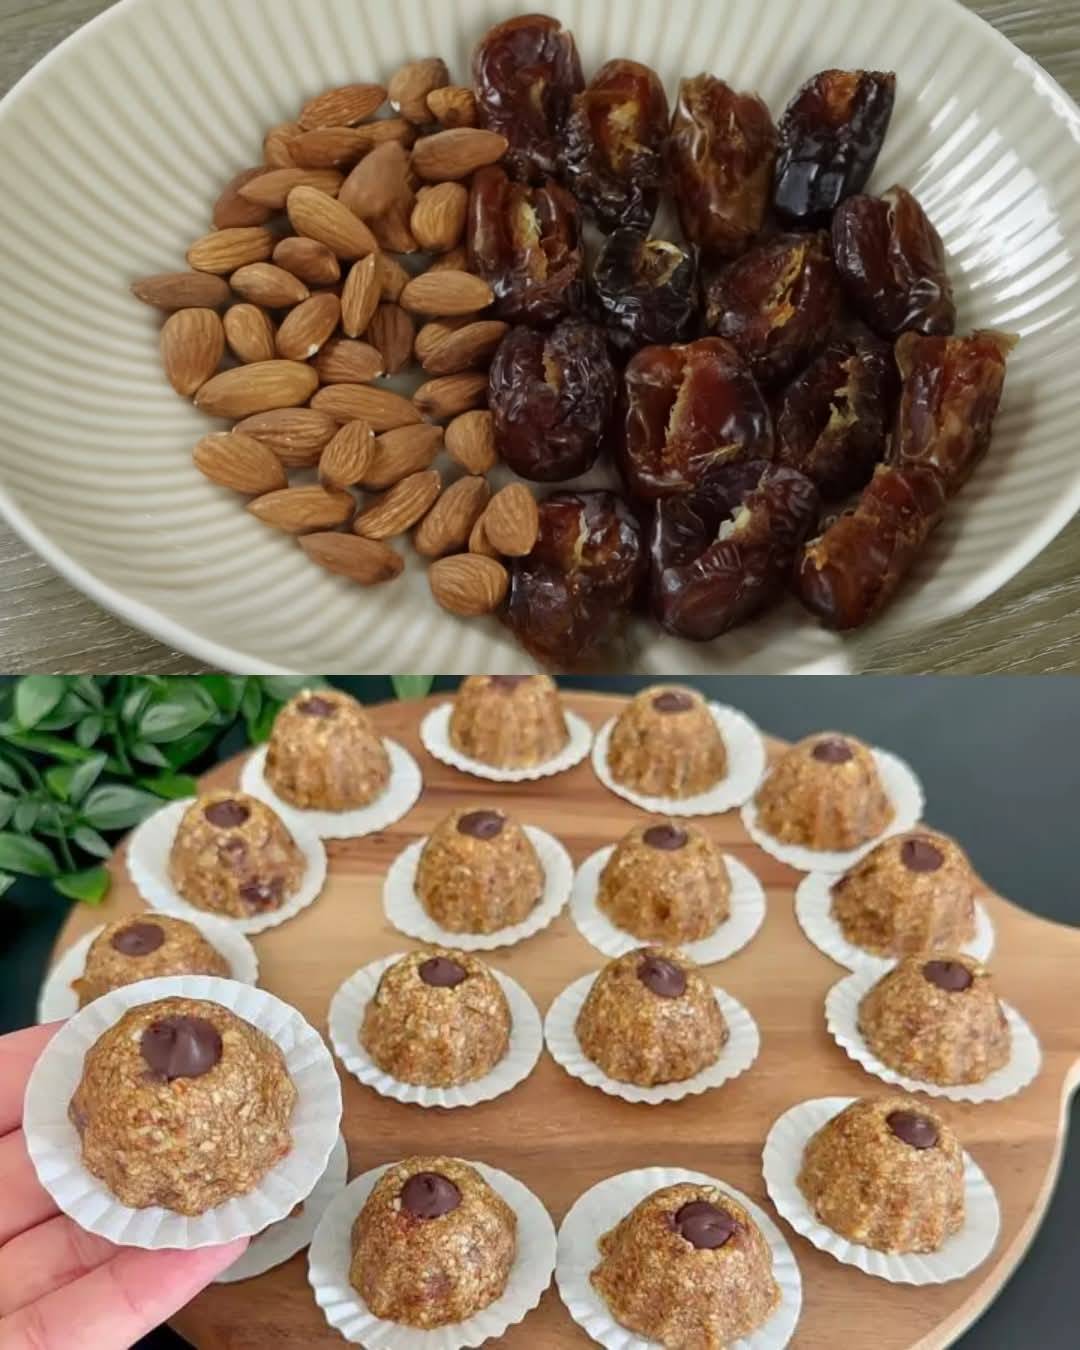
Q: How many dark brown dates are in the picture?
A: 15